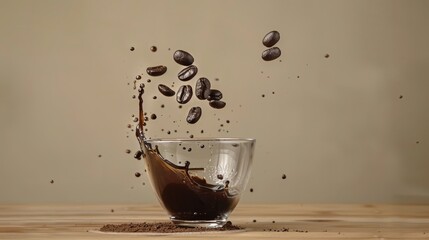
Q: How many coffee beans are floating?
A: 11